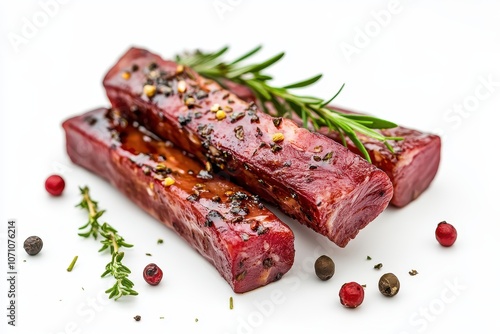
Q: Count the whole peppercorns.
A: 7